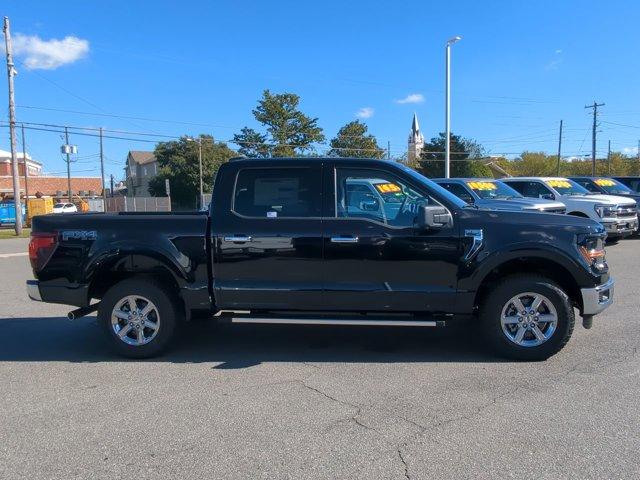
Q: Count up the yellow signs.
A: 4